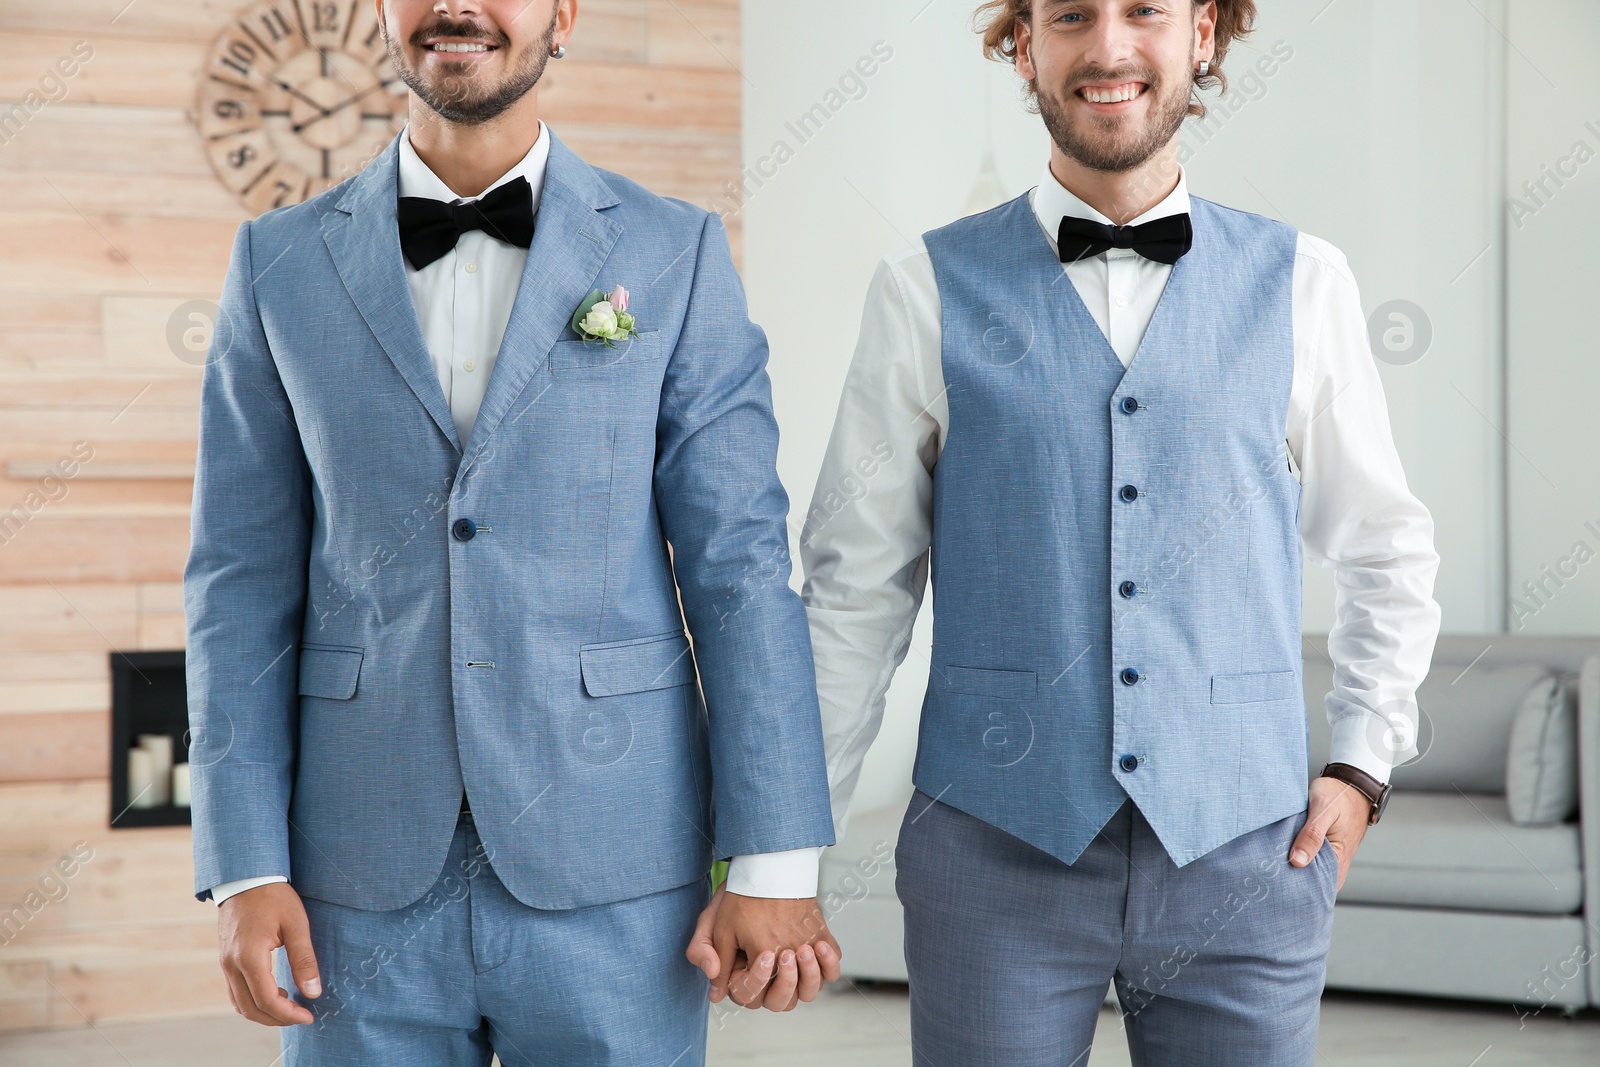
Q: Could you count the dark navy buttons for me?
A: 6